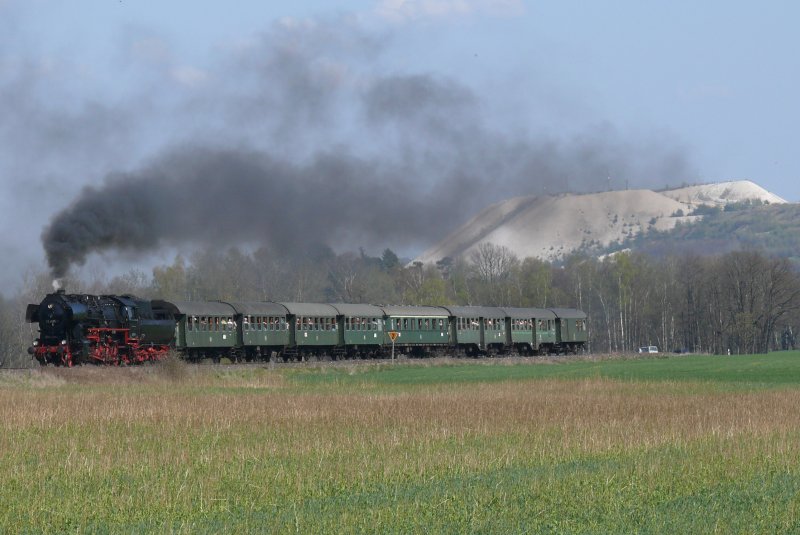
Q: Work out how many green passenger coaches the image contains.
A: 8